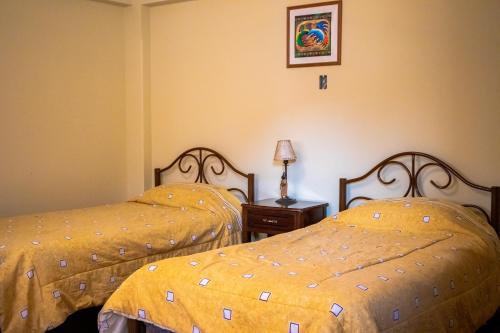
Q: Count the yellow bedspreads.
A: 2